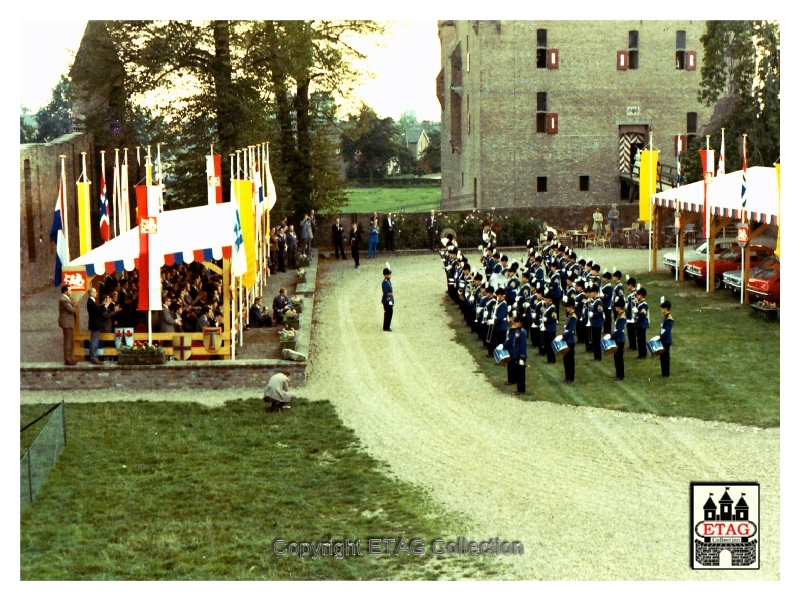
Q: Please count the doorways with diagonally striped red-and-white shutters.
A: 1